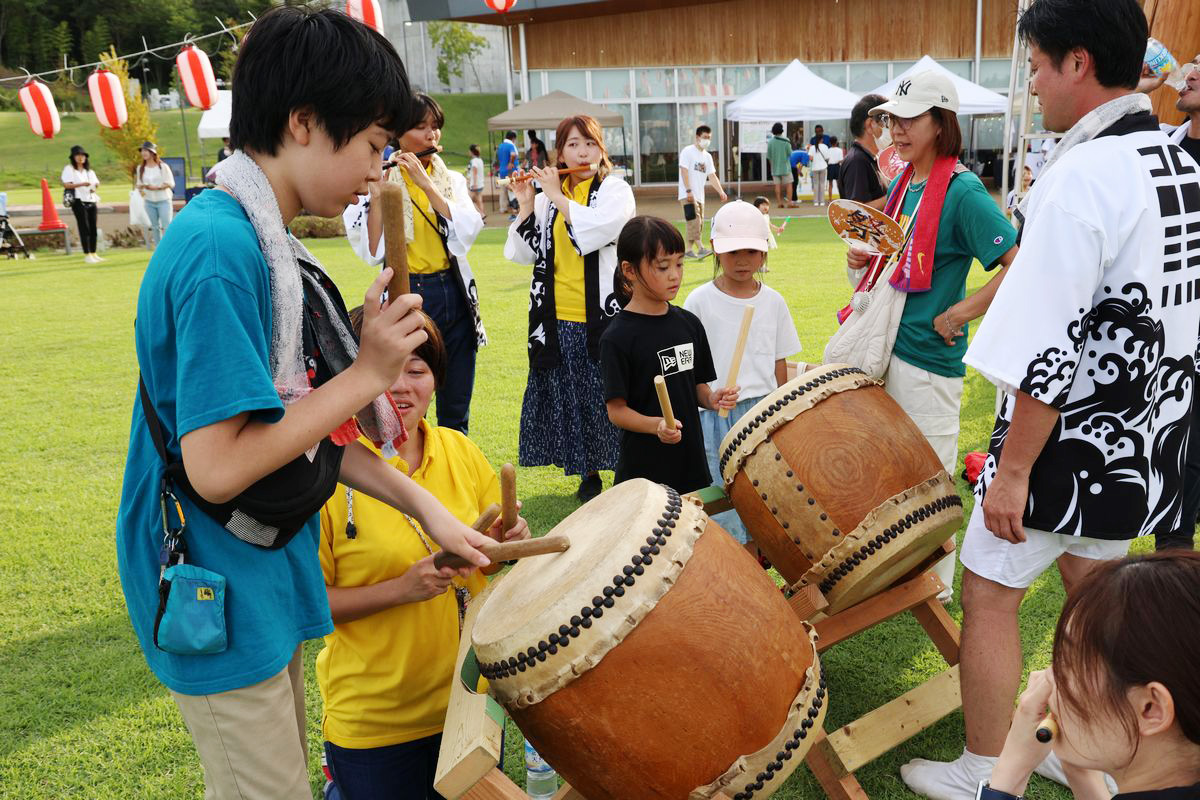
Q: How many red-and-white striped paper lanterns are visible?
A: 5